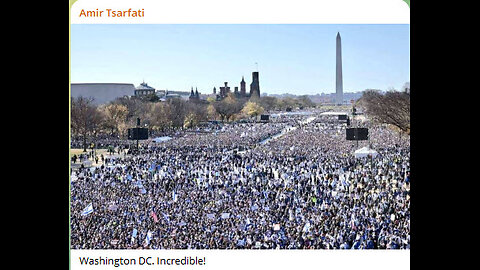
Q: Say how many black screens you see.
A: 4